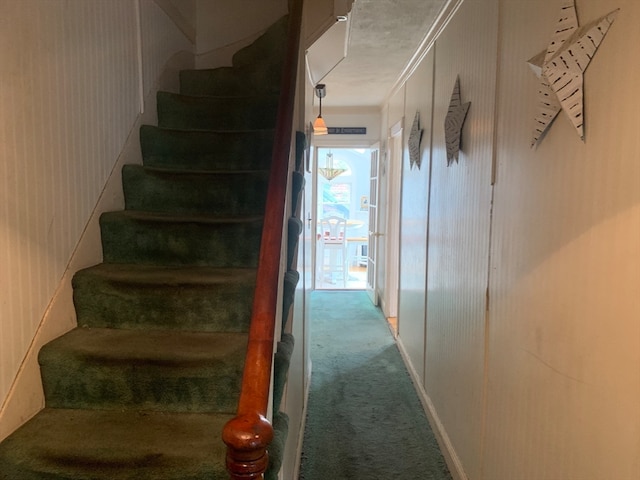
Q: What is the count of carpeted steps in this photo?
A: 9